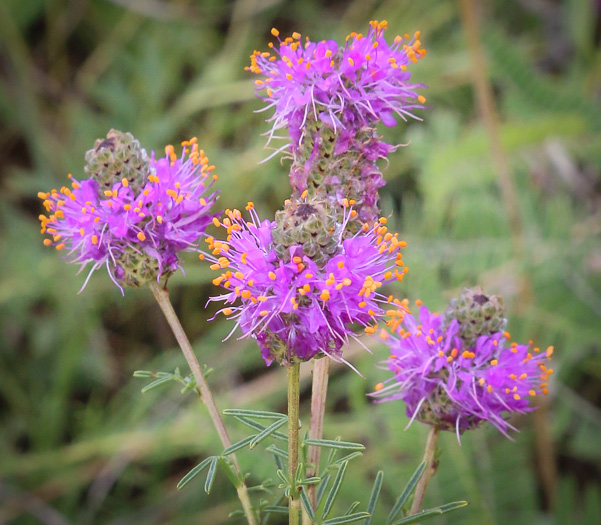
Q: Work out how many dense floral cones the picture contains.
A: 4